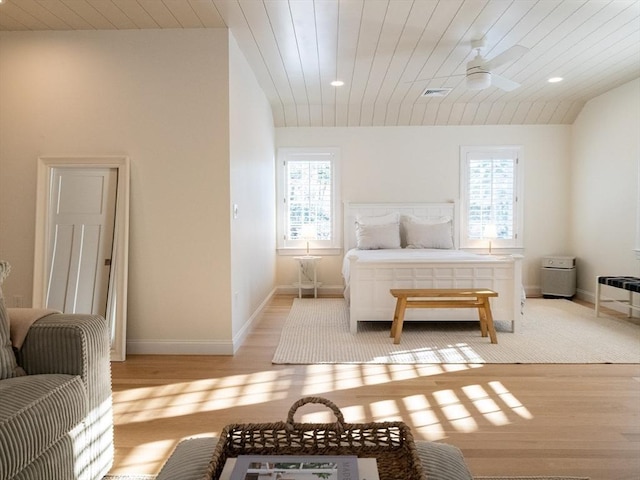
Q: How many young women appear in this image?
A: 0